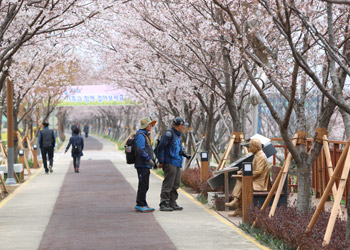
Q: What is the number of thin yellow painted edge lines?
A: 2